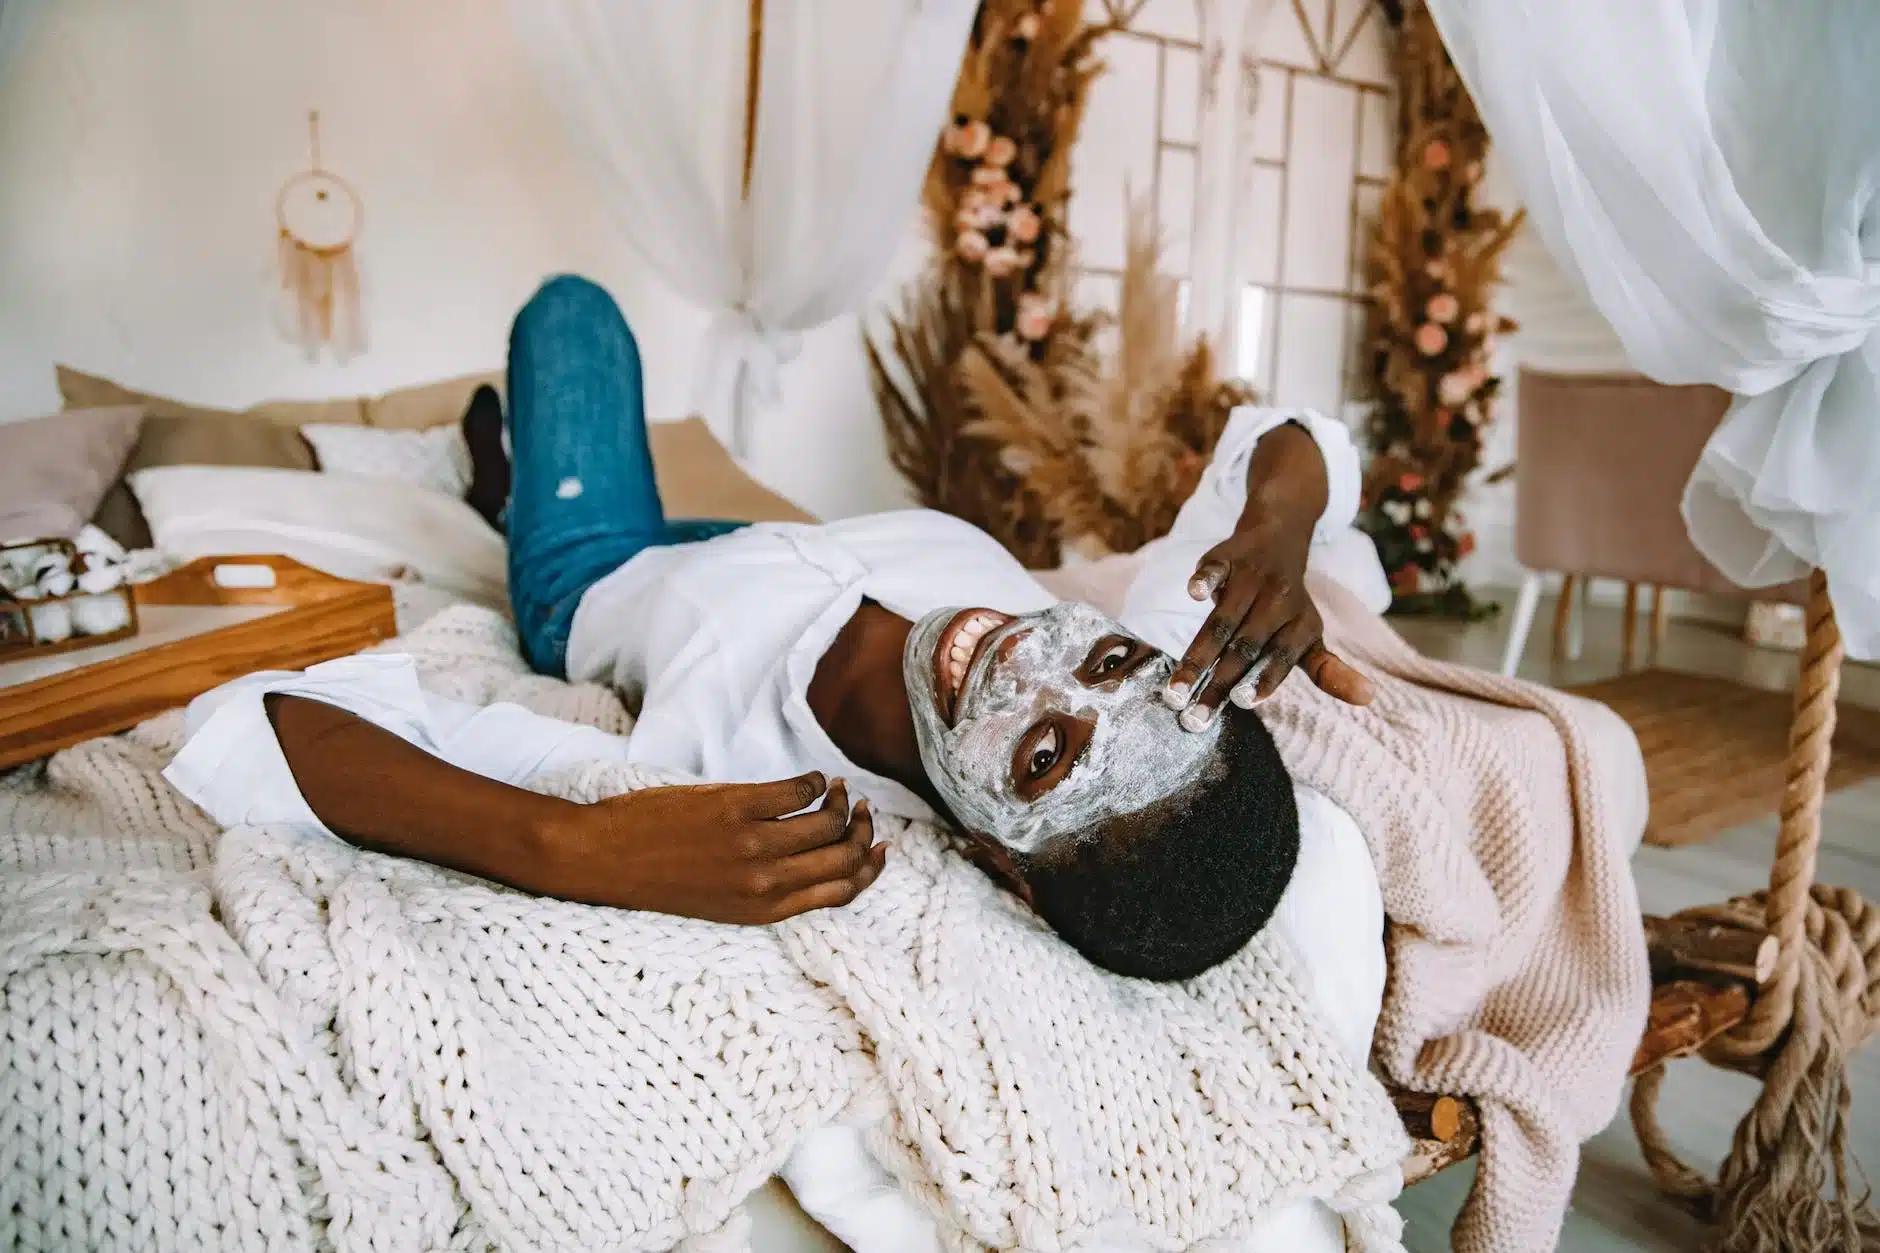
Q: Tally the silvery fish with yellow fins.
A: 0